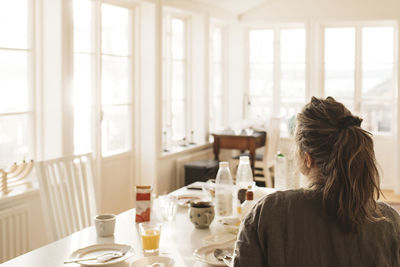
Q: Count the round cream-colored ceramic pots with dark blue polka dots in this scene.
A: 1